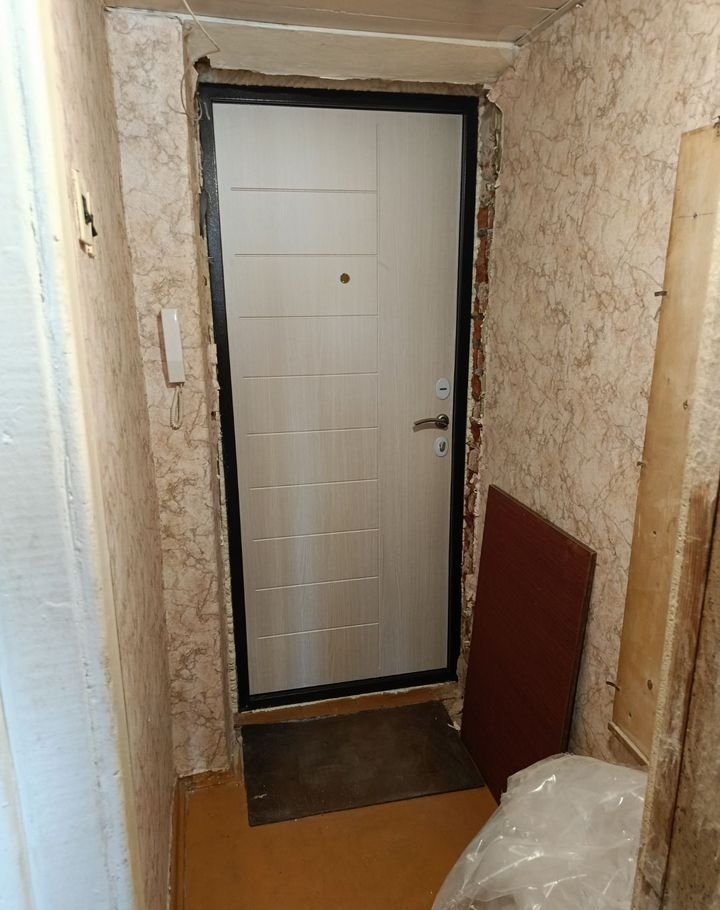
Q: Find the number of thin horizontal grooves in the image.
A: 9